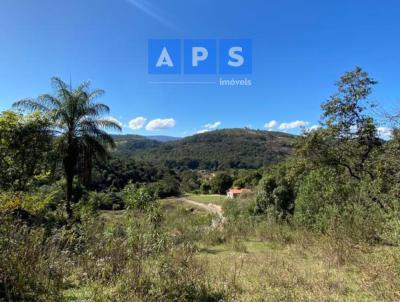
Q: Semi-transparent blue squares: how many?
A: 3